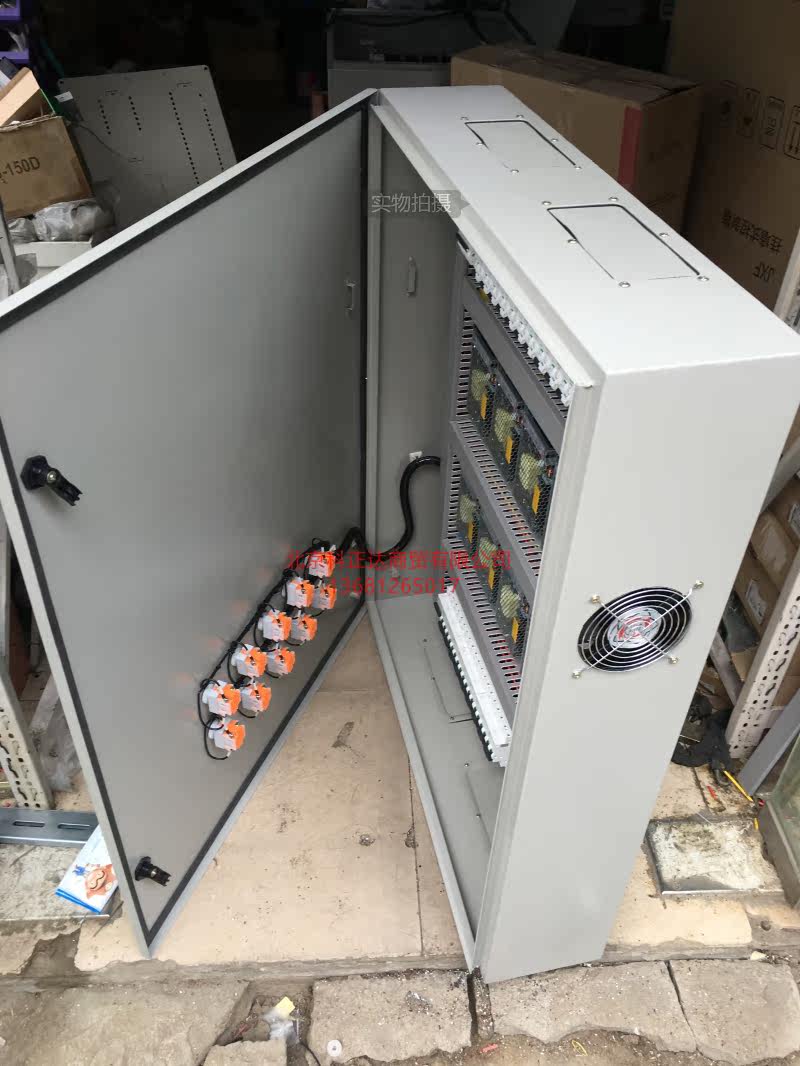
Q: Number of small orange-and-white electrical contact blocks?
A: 10